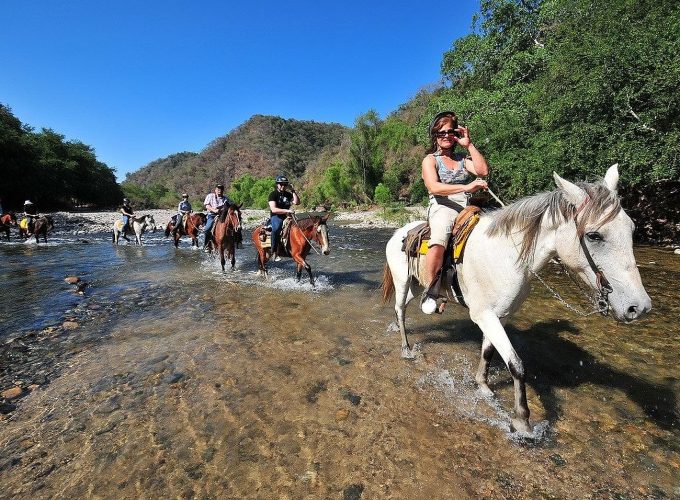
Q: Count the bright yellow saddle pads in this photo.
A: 2